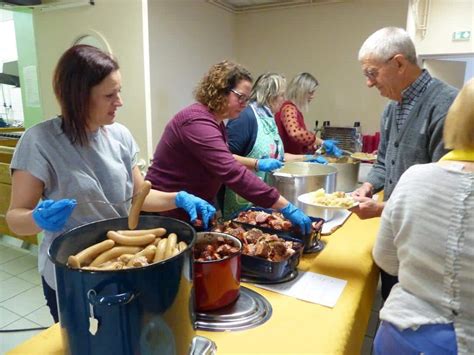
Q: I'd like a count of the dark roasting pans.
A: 2